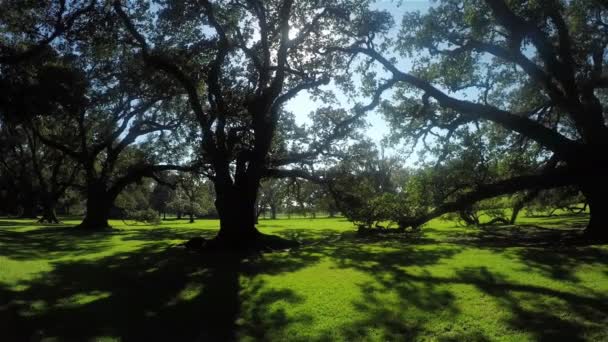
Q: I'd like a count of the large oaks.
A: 3